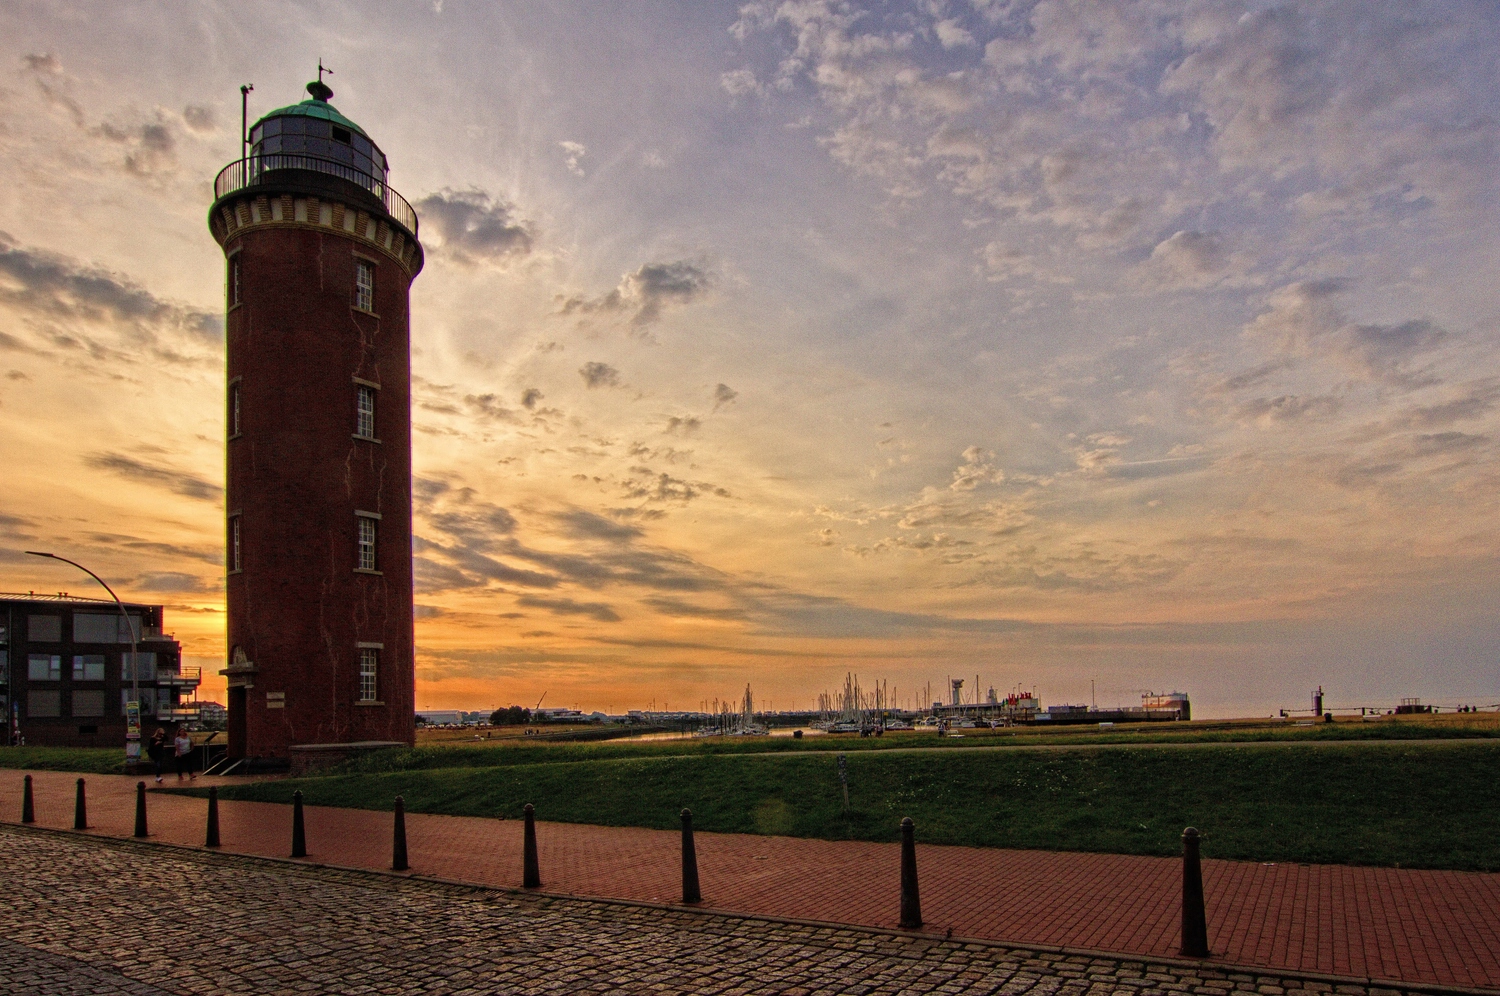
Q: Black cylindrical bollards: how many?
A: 10